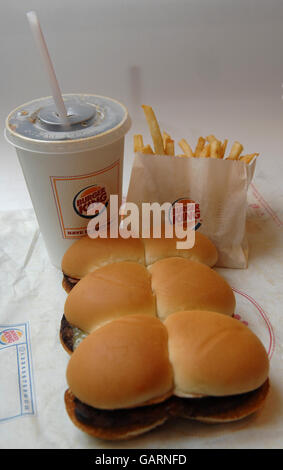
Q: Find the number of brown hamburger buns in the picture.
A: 6